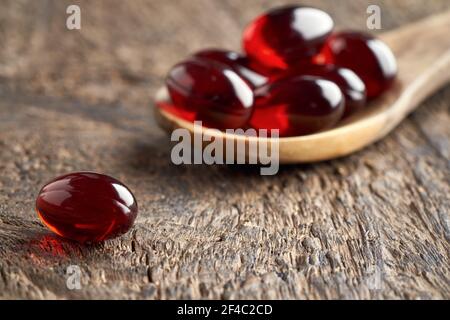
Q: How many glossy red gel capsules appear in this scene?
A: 7